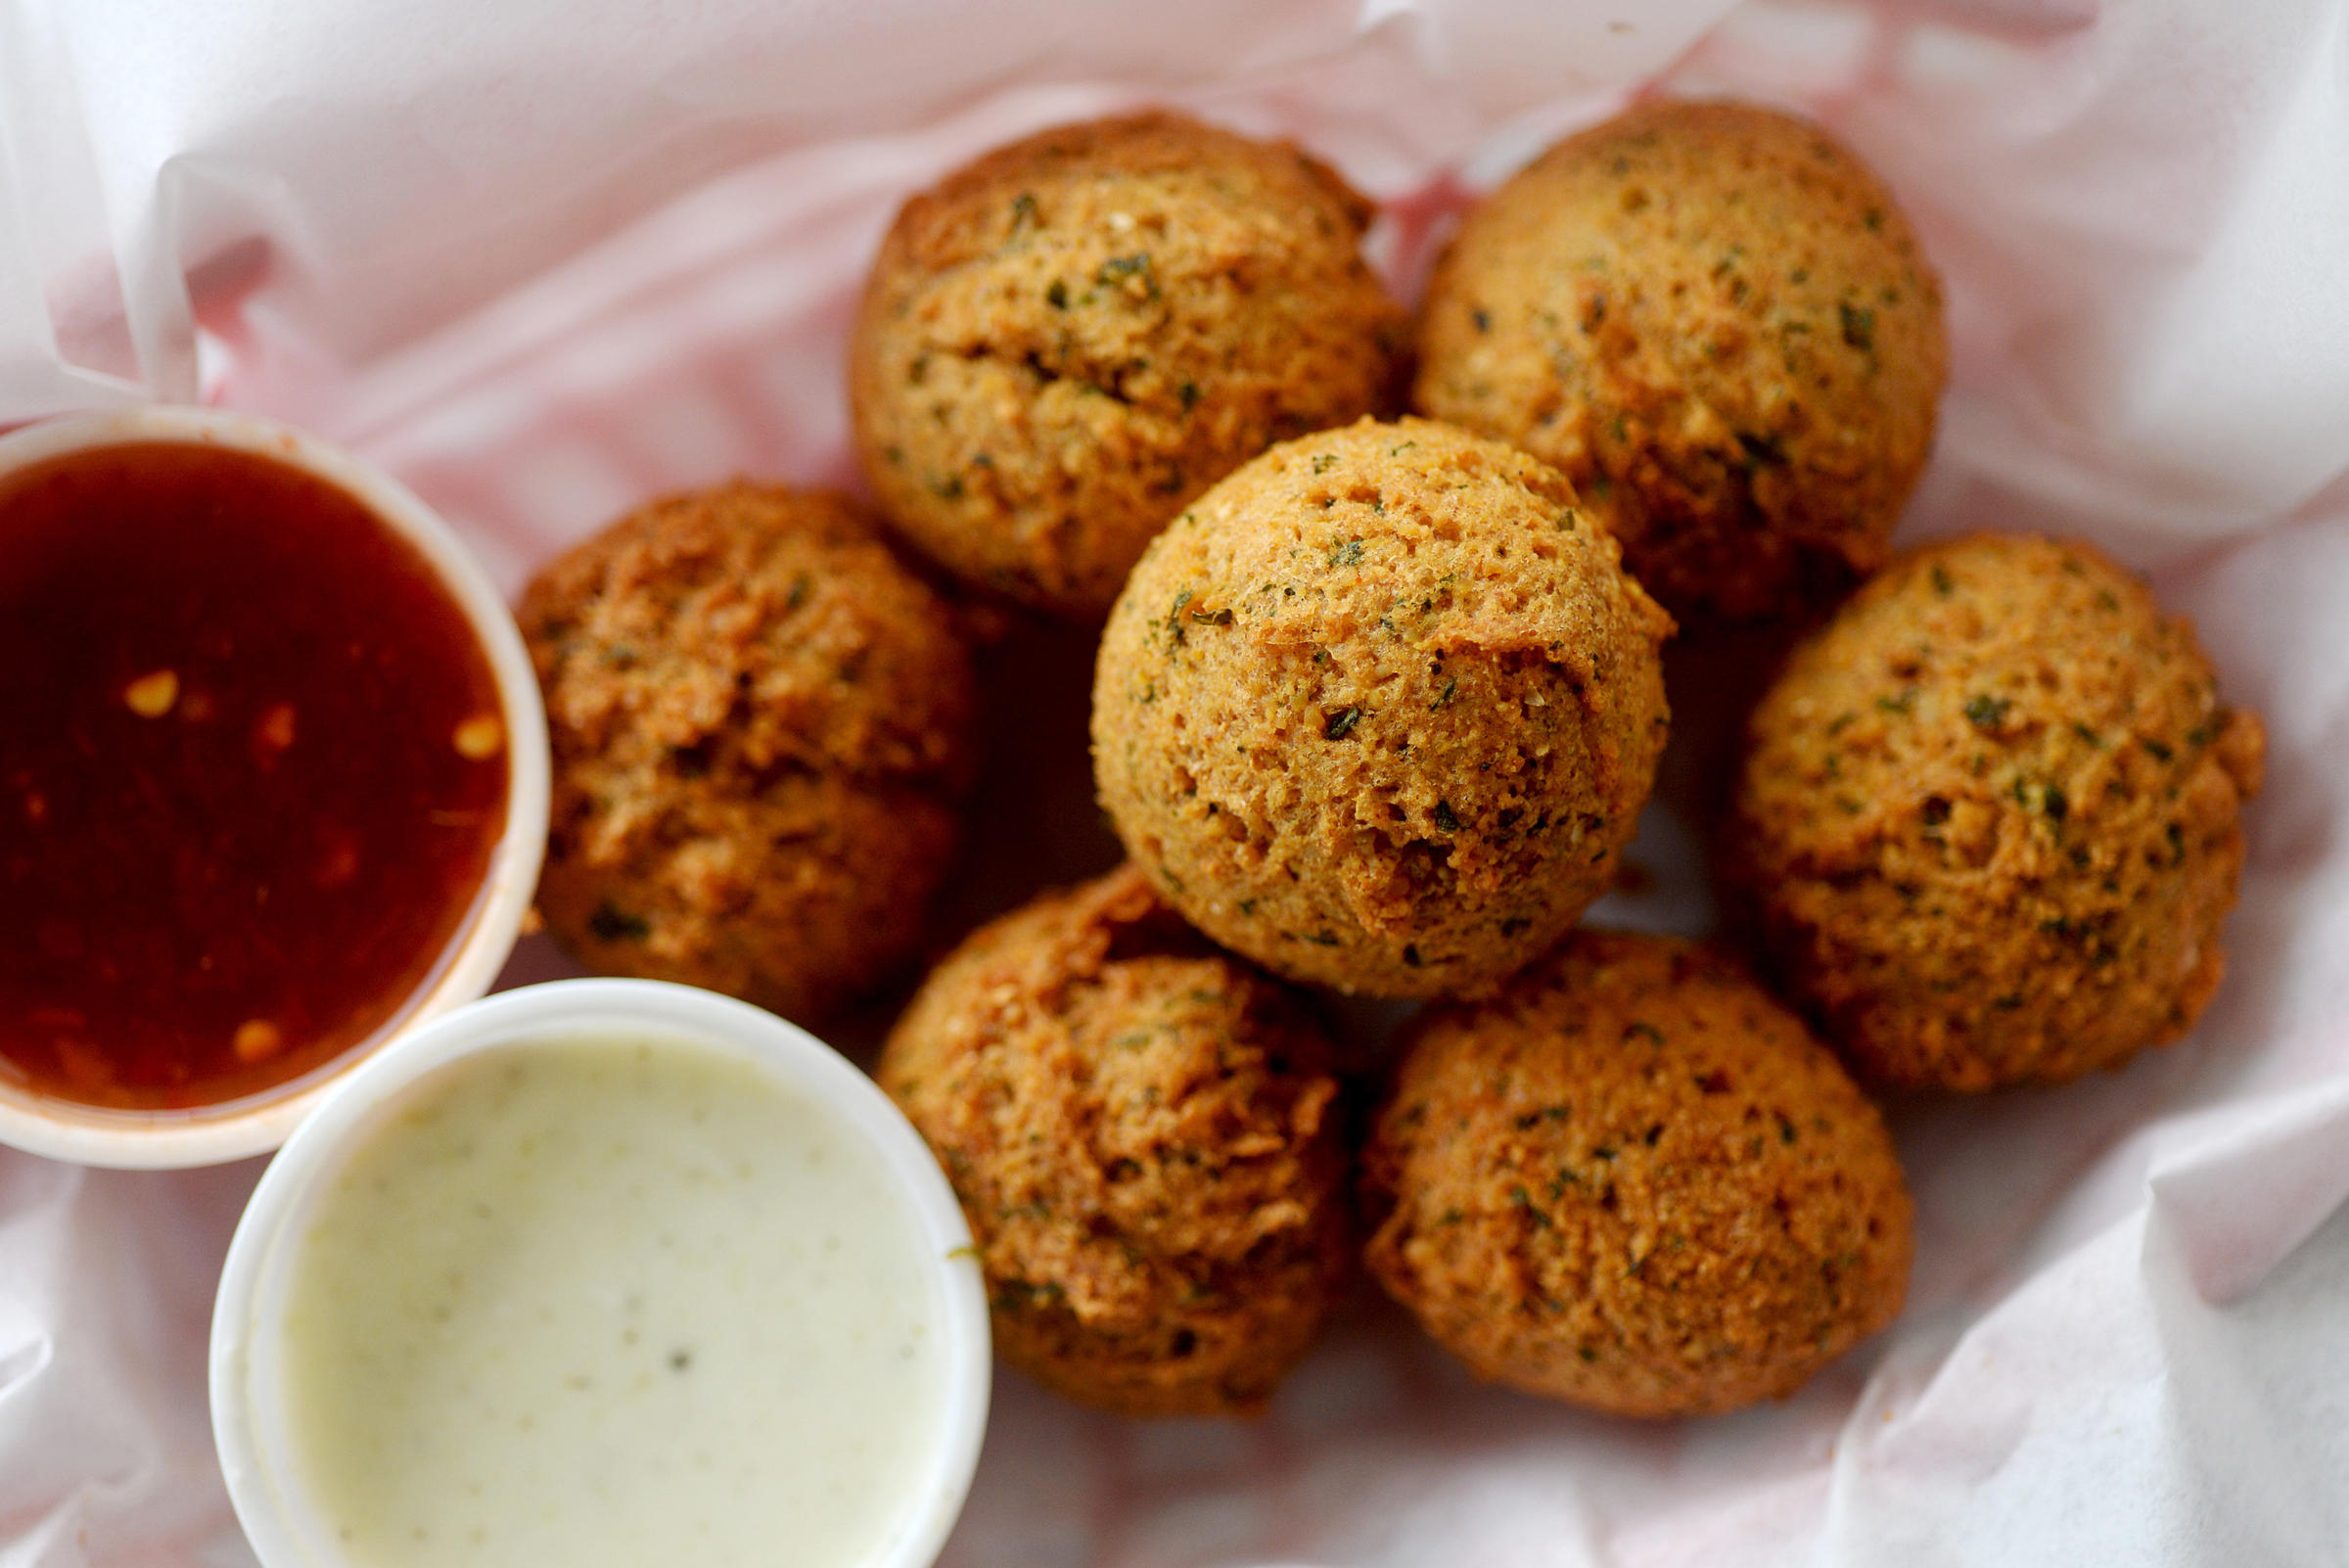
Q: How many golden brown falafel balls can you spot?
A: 7